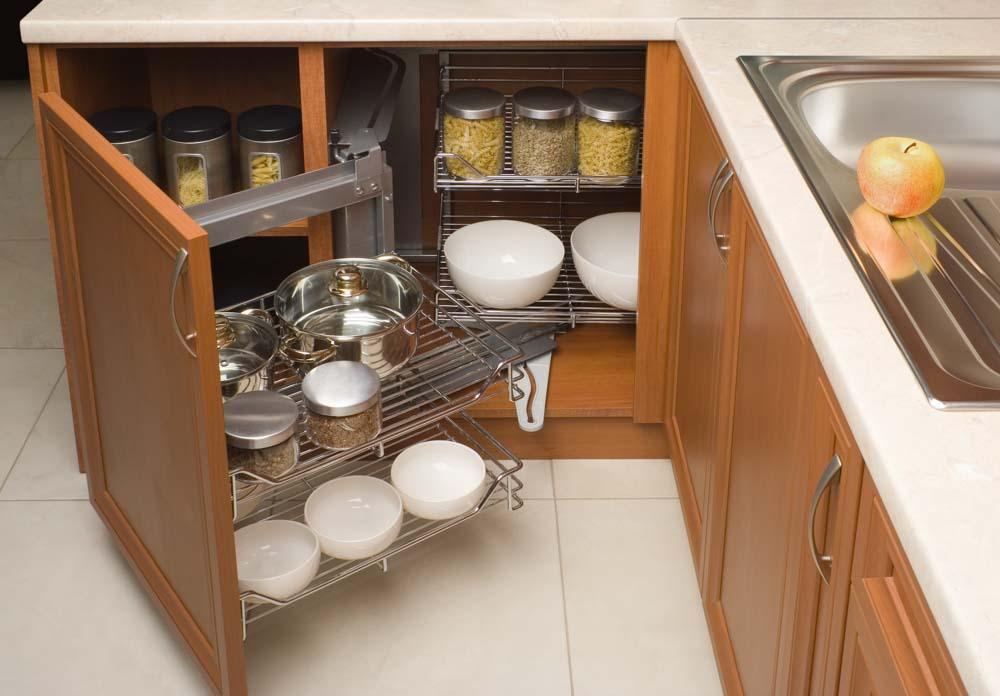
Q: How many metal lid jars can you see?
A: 5